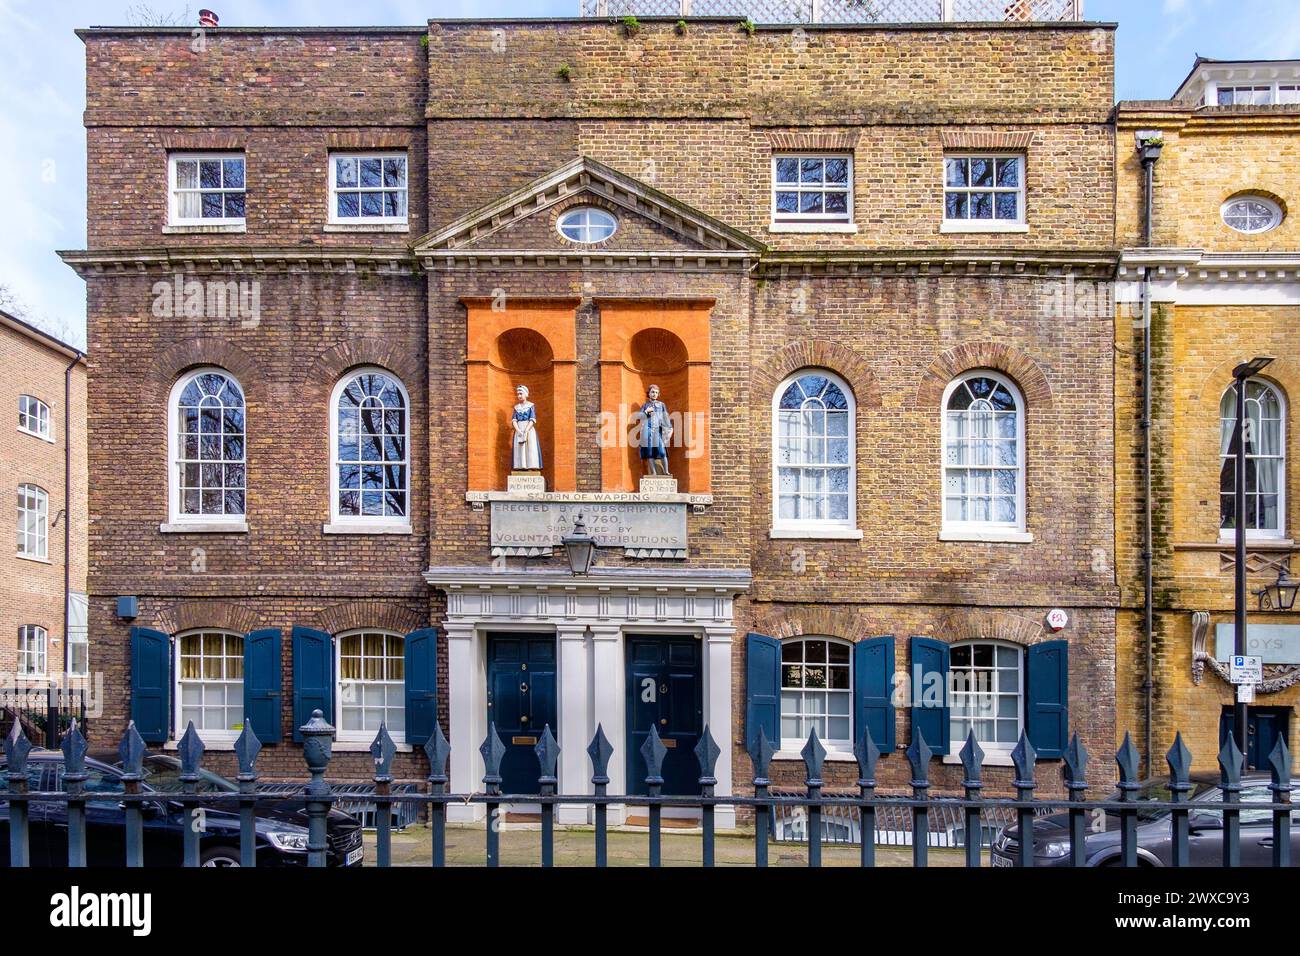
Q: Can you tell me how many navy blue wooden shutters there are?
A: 8